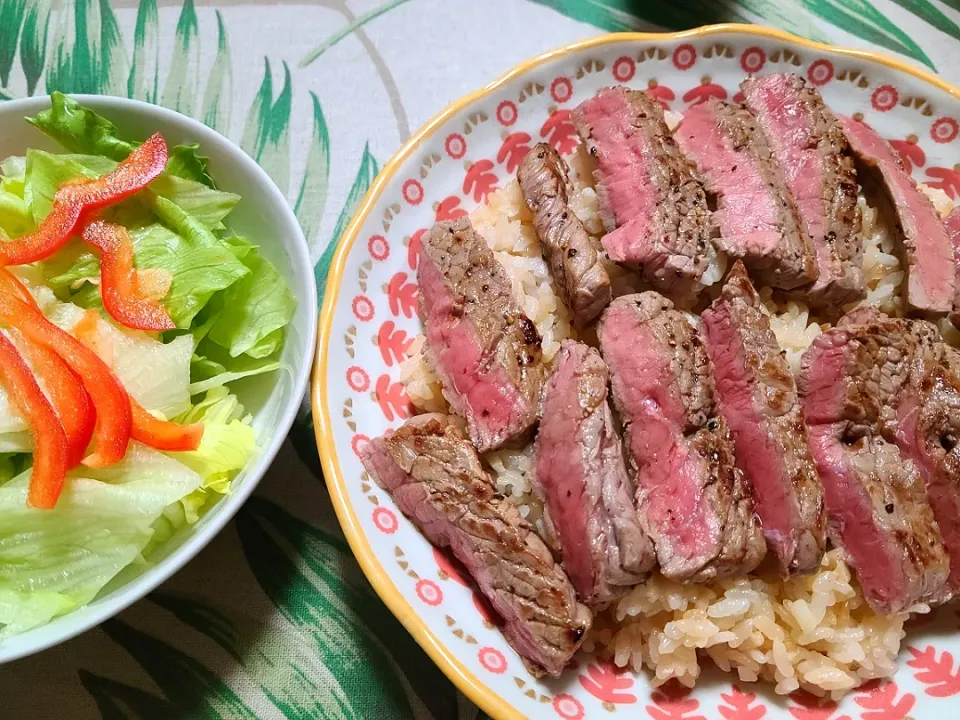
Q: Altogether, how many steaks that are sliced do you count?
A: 13